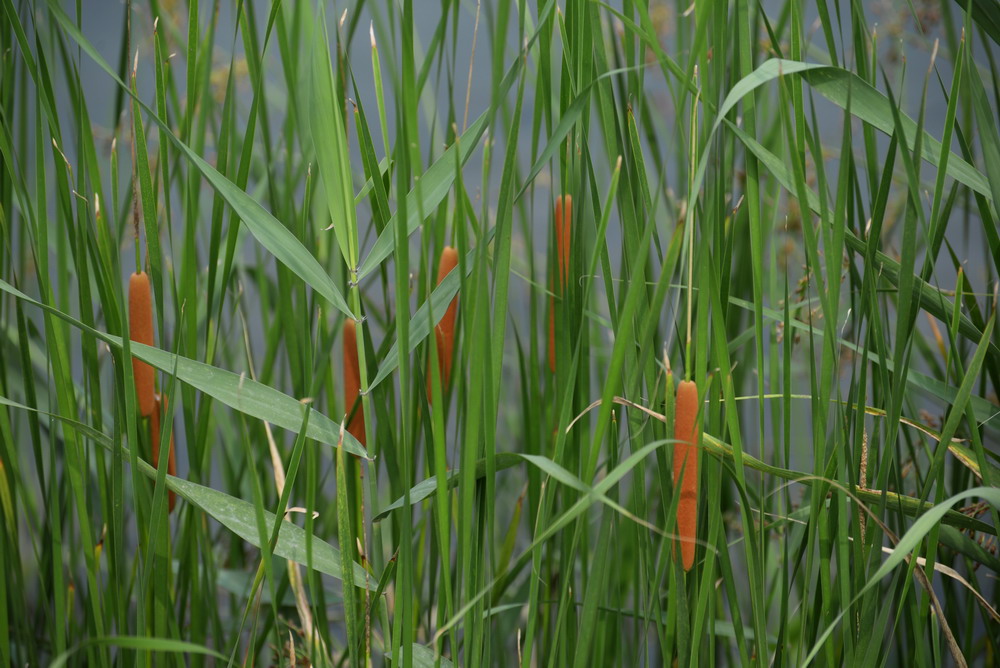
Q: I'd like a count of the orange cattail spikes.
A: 6